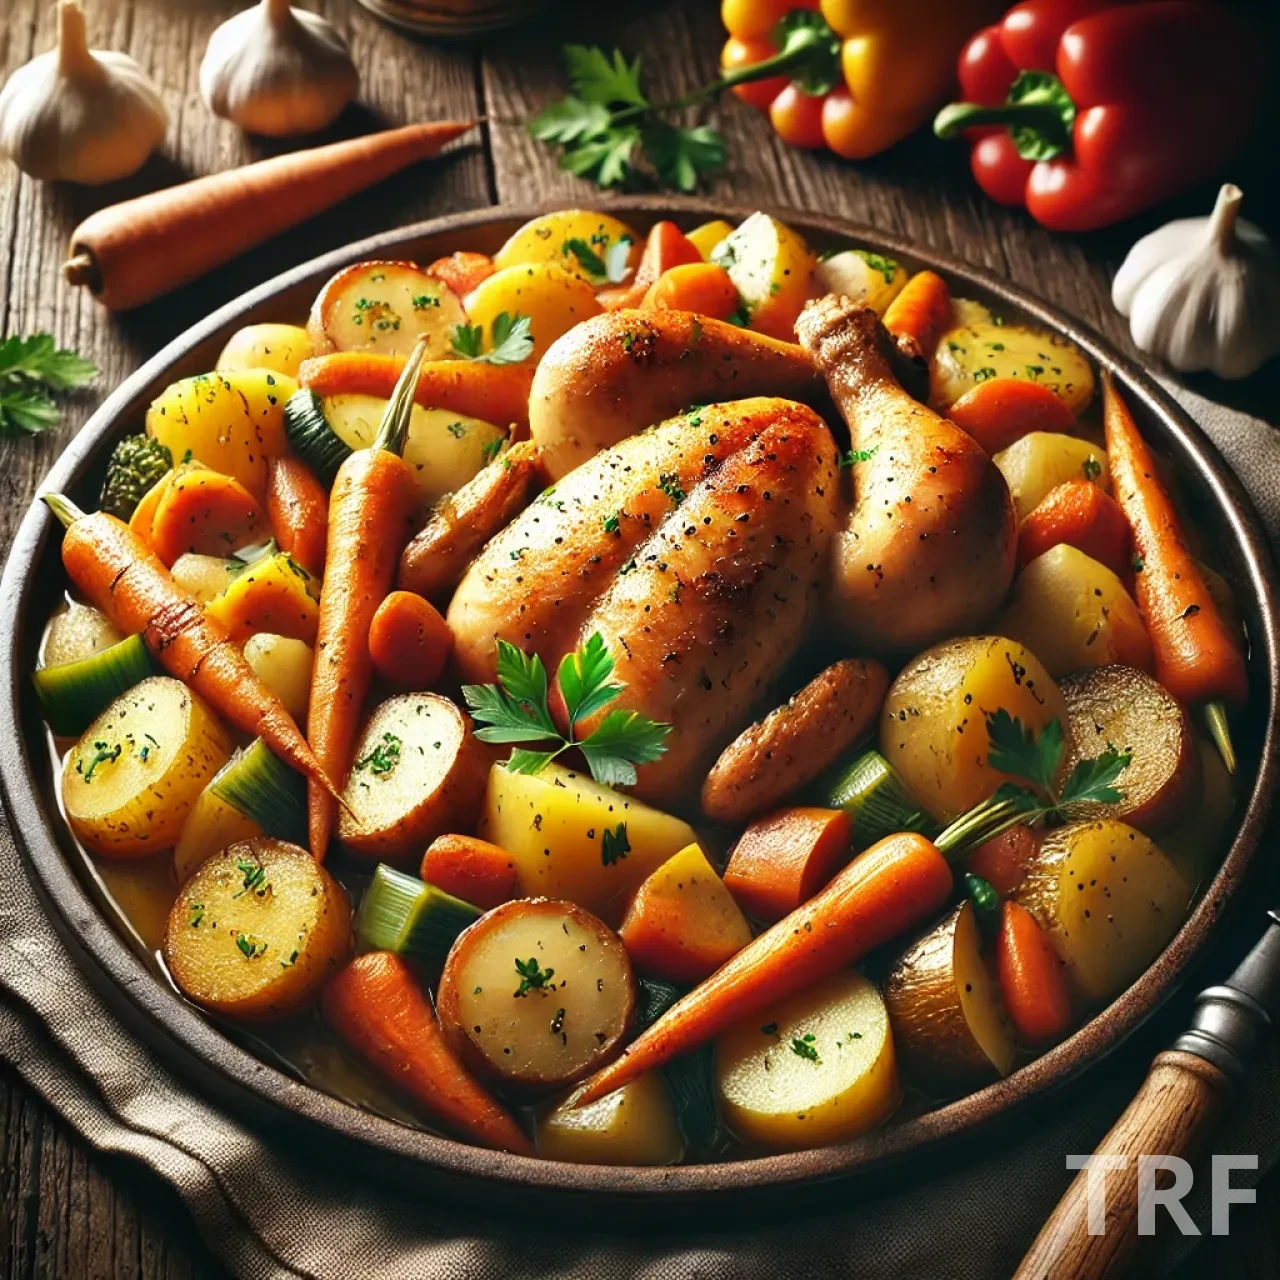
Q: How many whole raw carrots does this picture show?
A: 1